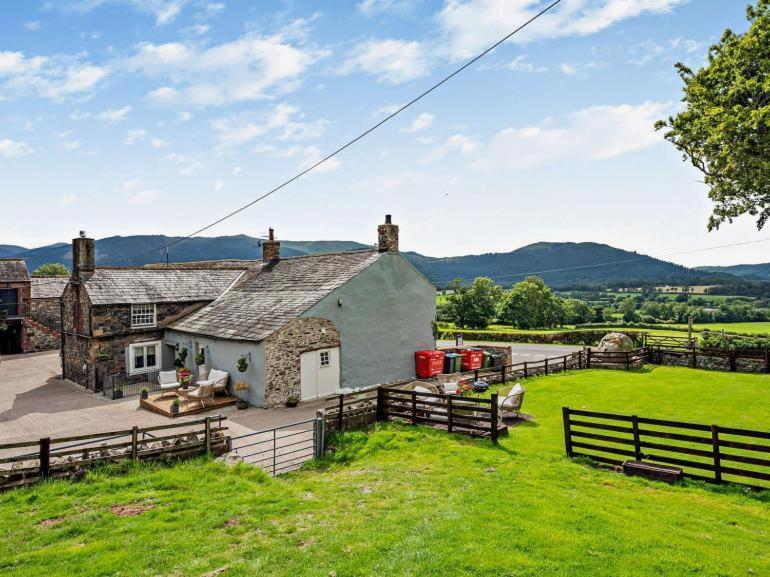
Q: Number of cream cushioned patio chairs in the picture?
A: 6